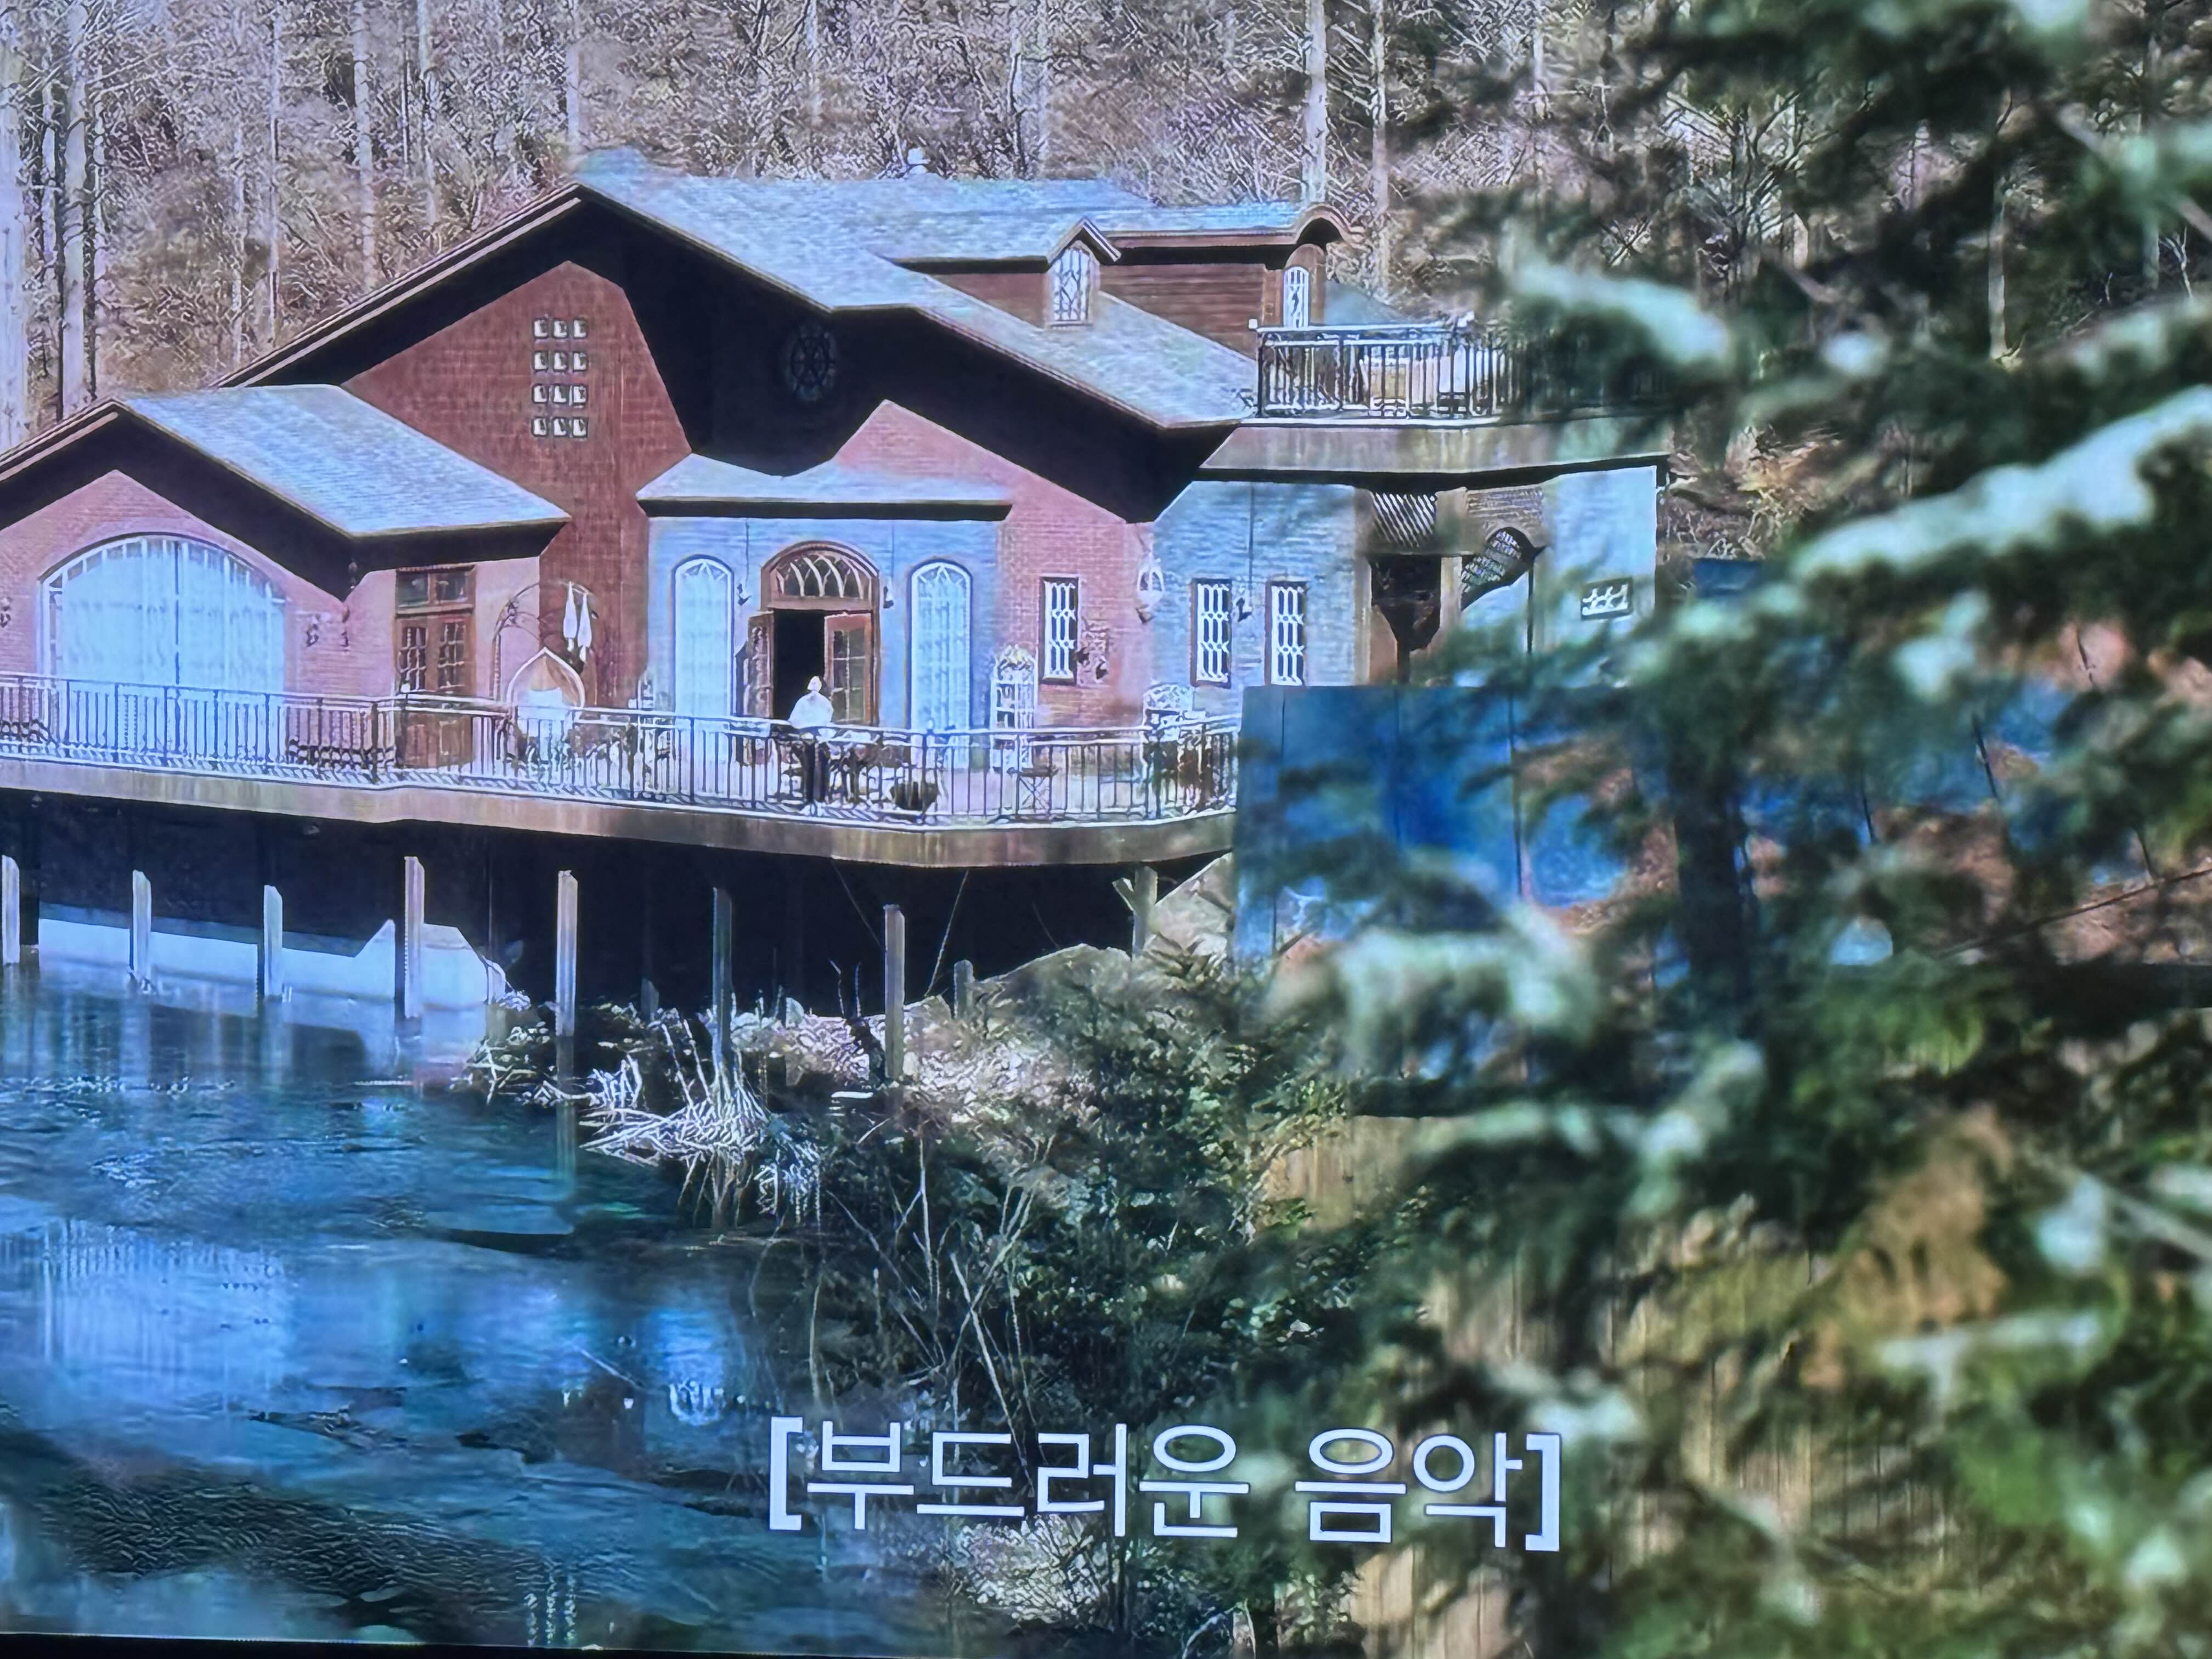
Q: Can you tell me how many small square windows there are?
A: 12